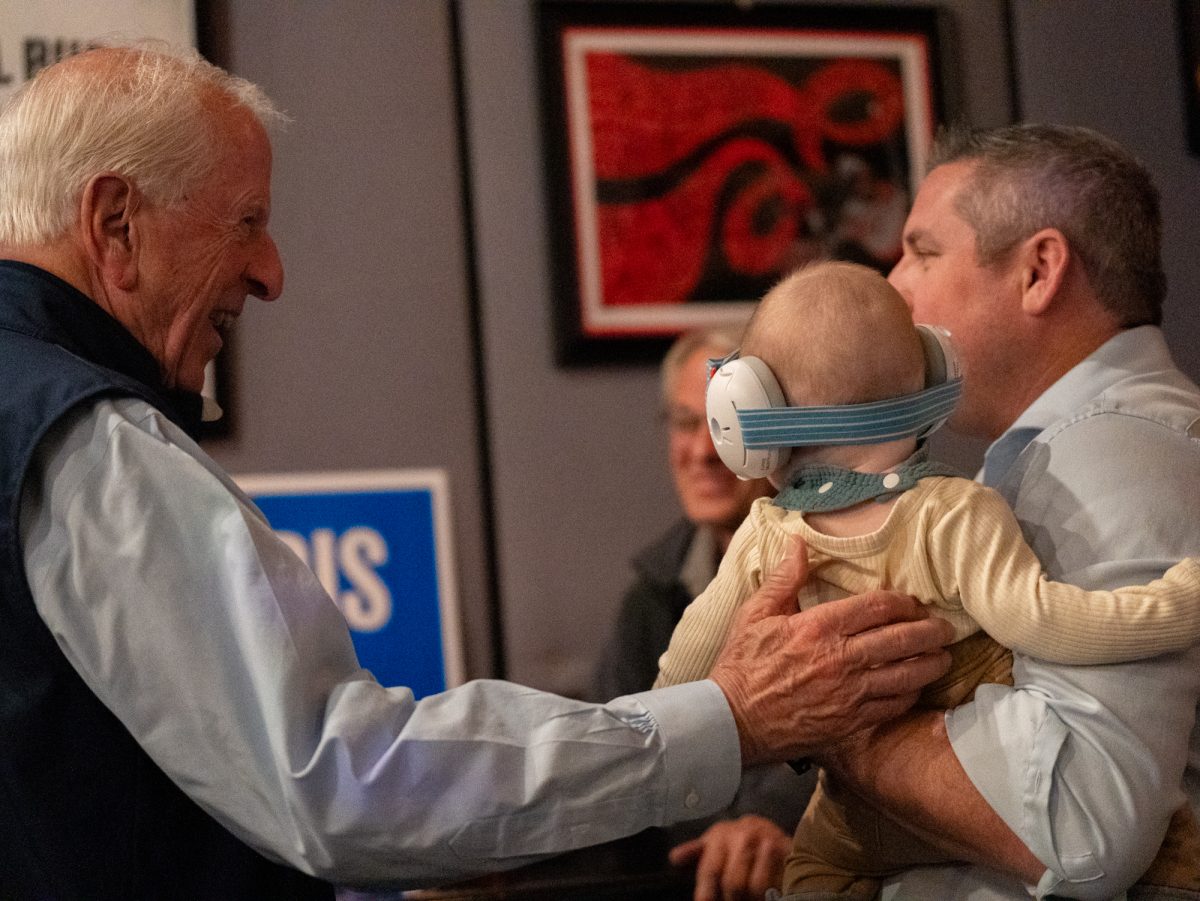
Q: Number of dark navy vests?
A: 1